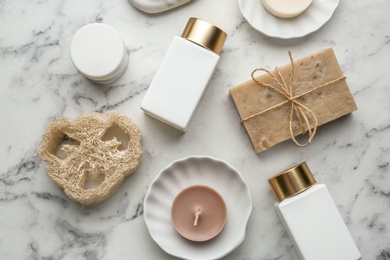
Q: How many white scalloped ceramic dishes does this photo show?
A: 2